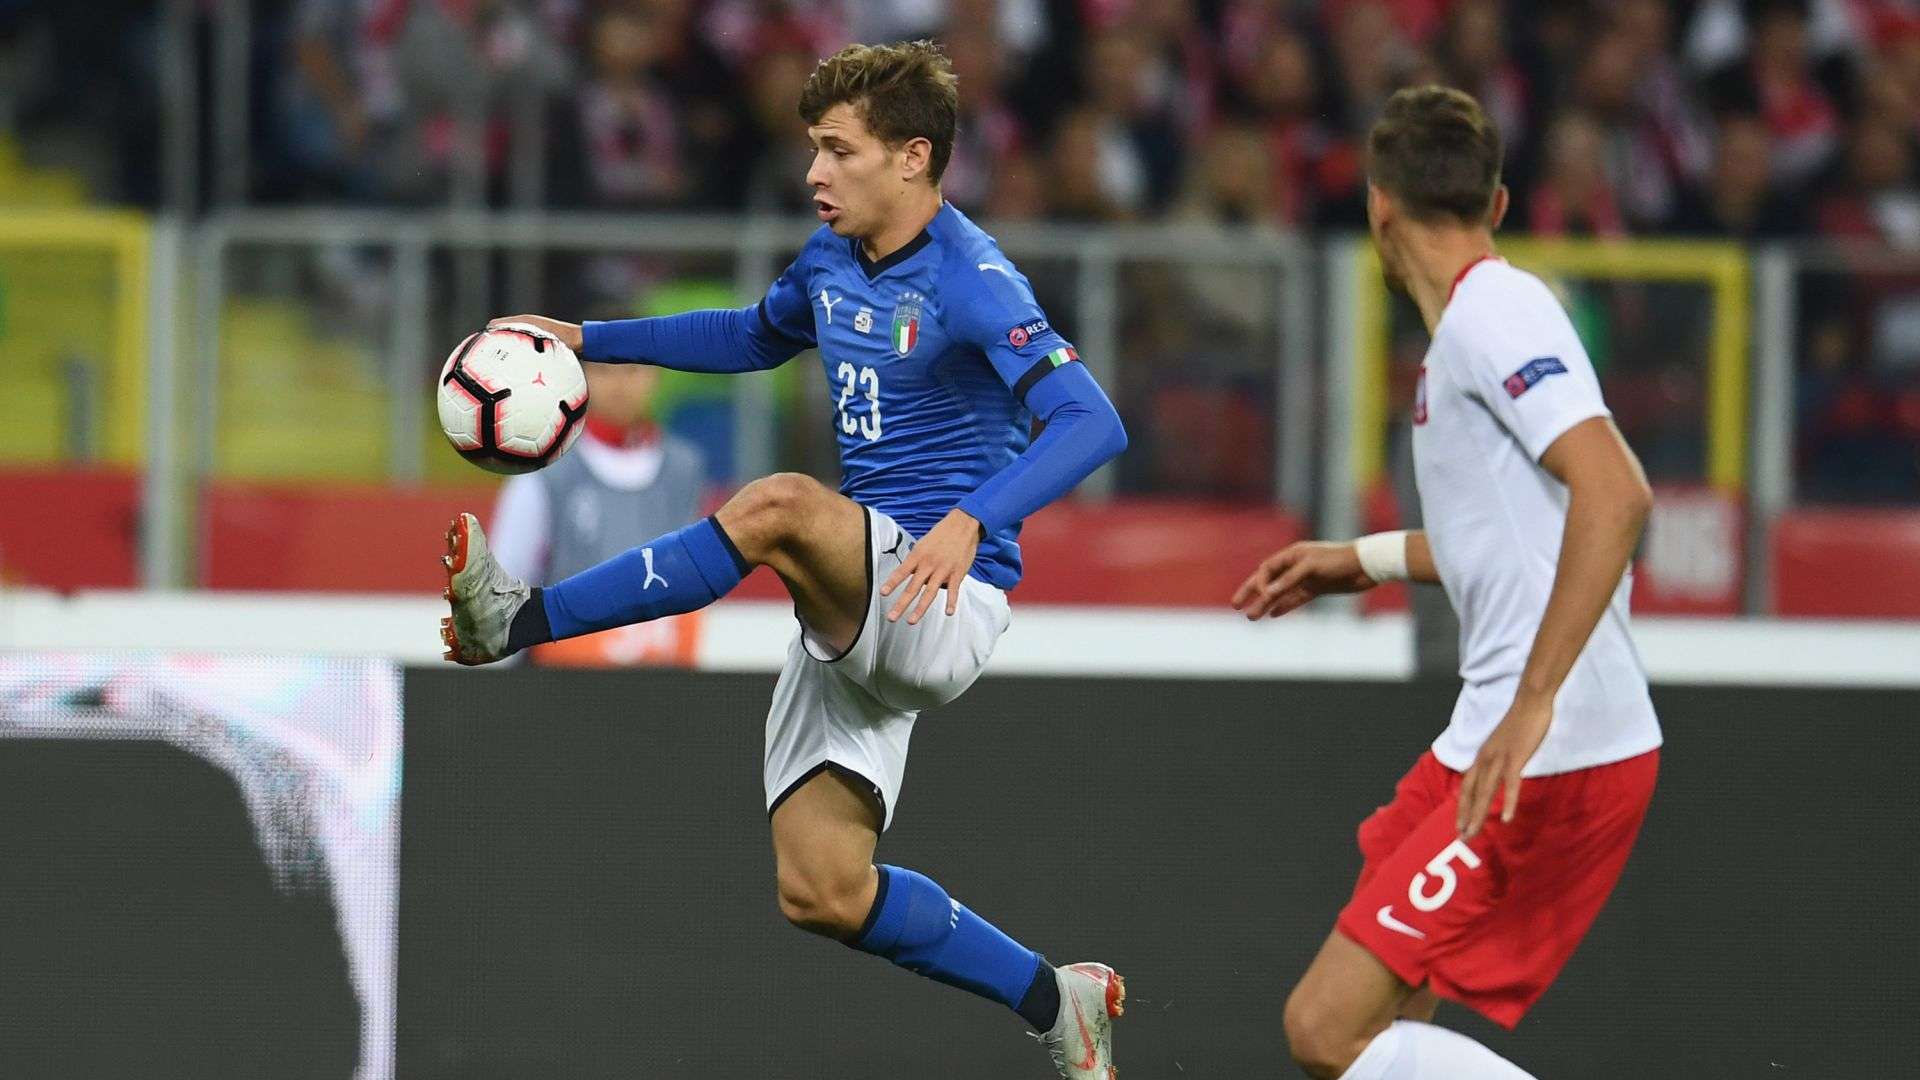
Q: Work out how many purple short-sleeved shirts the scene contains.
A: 0